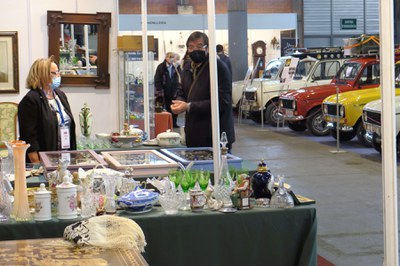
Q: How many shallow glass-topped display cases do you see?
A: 3